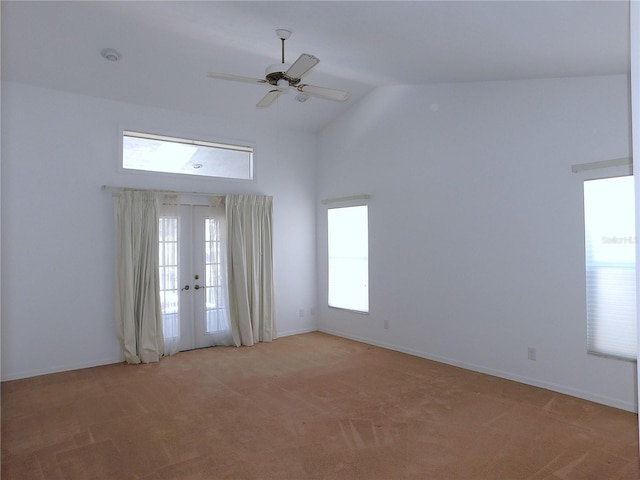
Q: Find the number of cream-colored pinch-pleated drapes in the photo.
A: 2